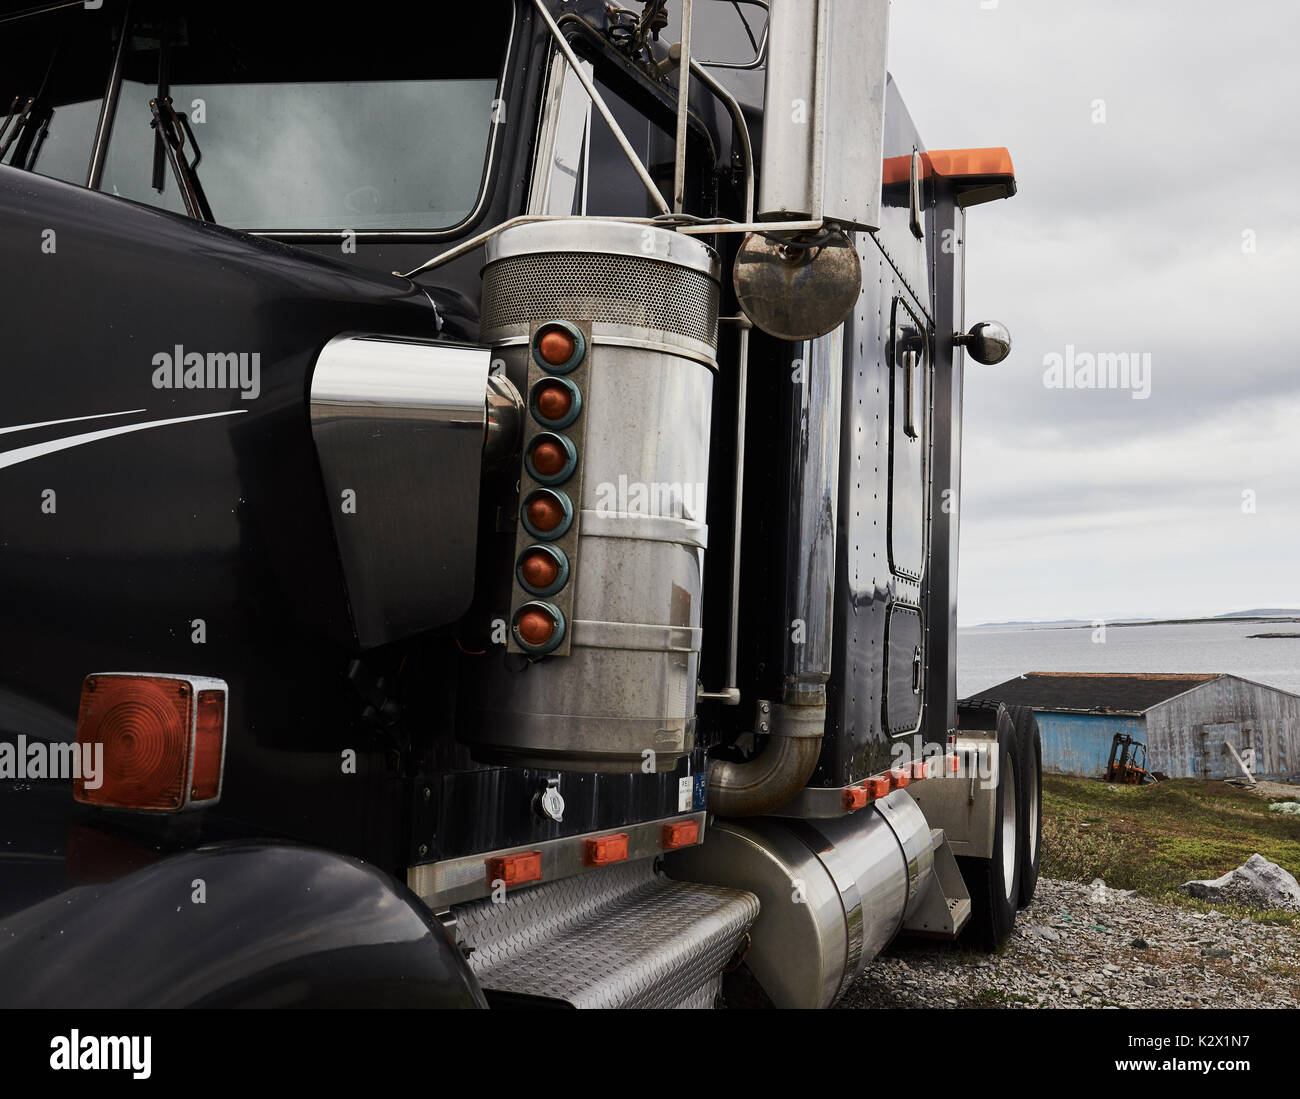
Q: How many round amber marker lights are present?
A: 6